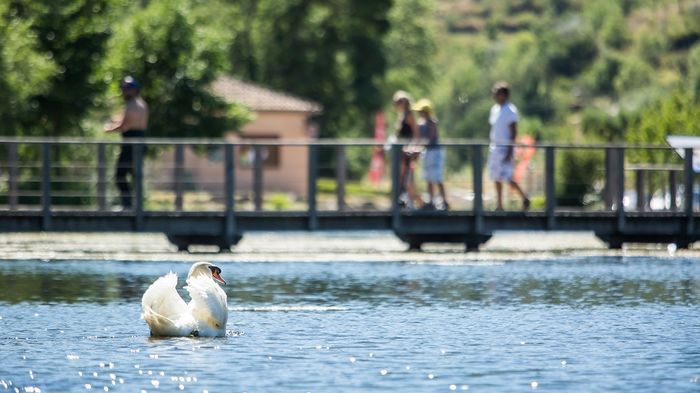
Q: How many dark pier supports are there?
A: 3